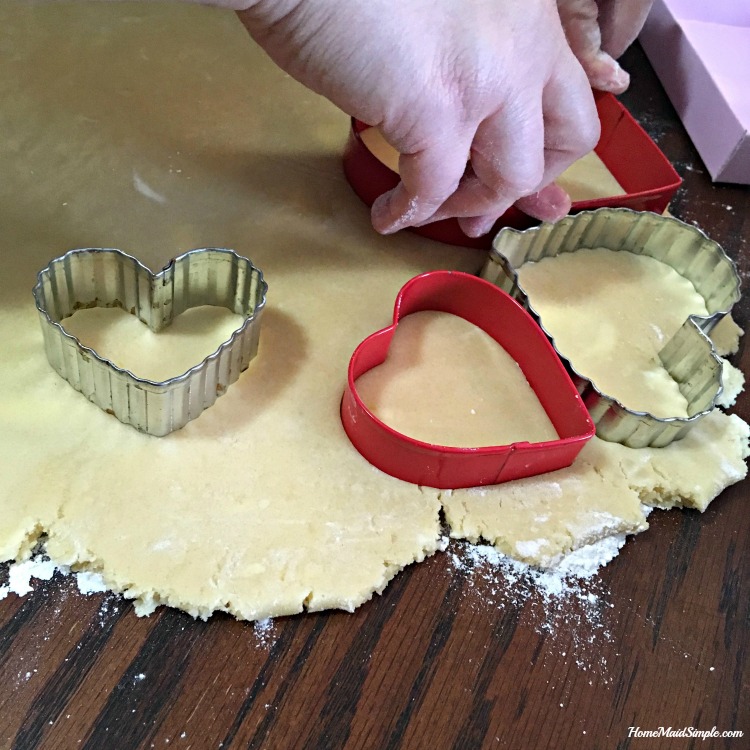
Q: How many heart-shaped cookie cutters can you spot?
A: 4